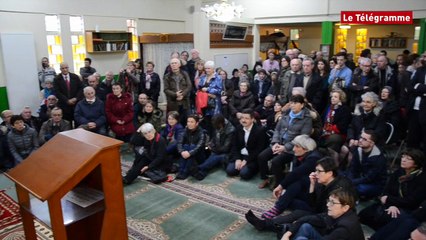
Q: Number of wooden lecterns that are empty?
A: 1